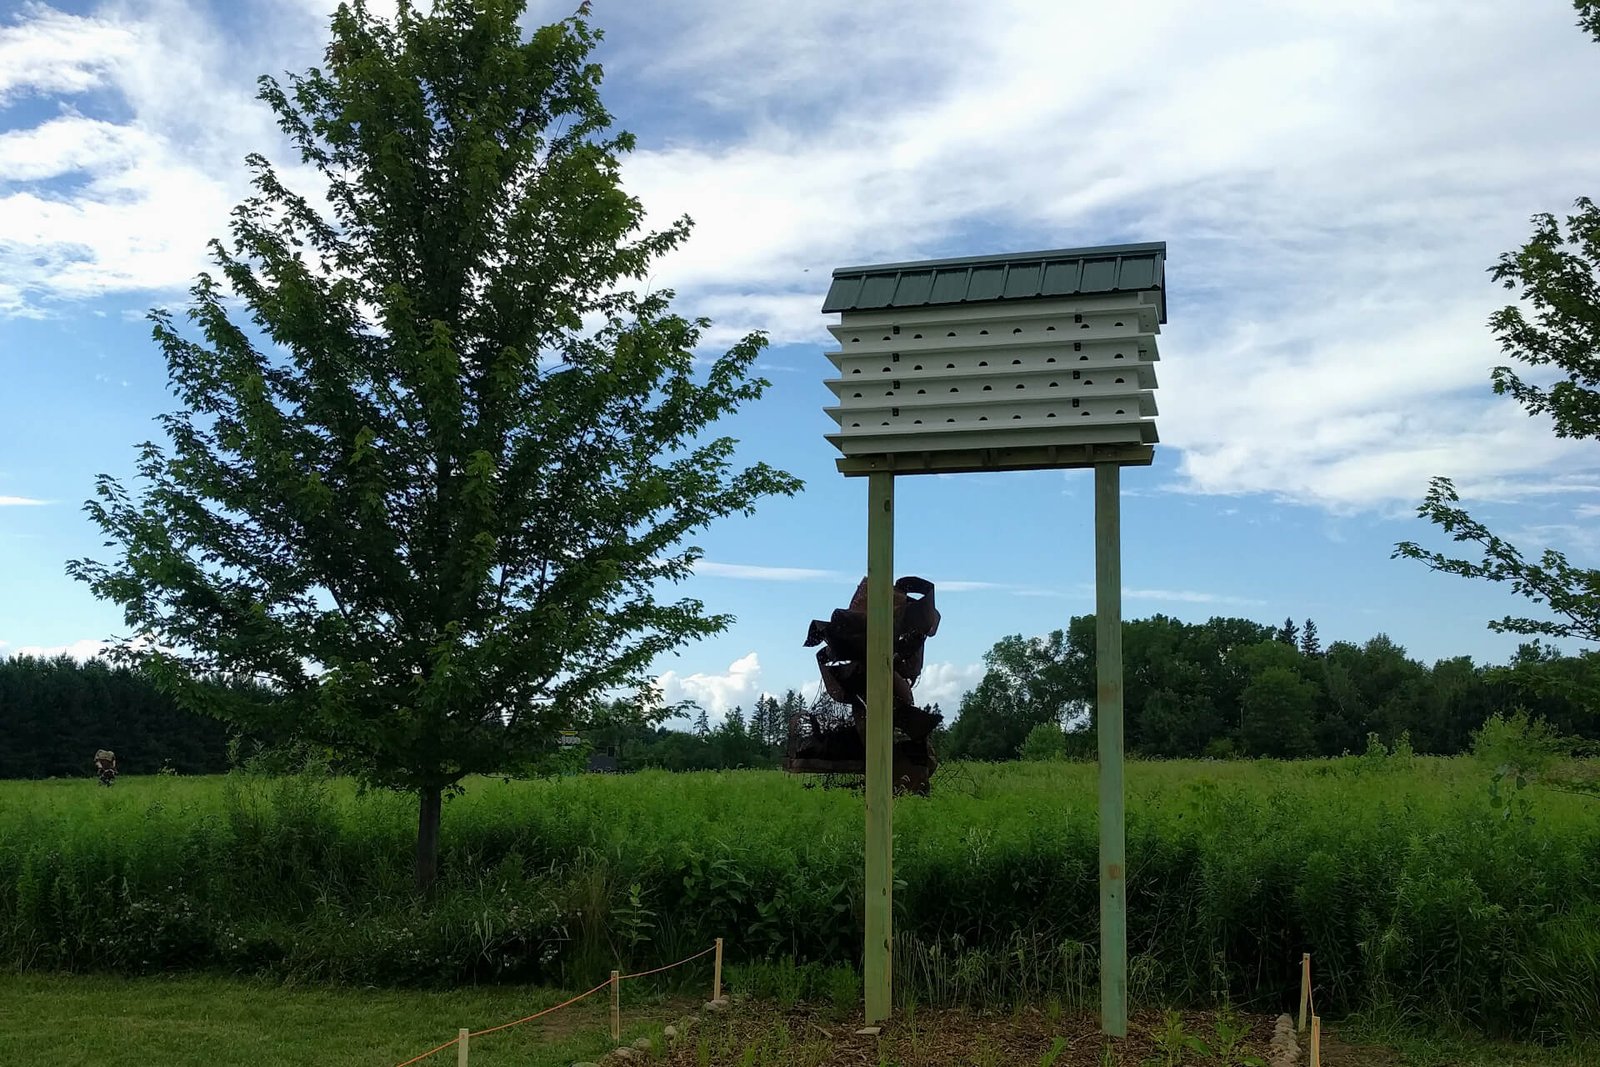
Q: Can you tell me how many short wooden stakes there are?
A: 5